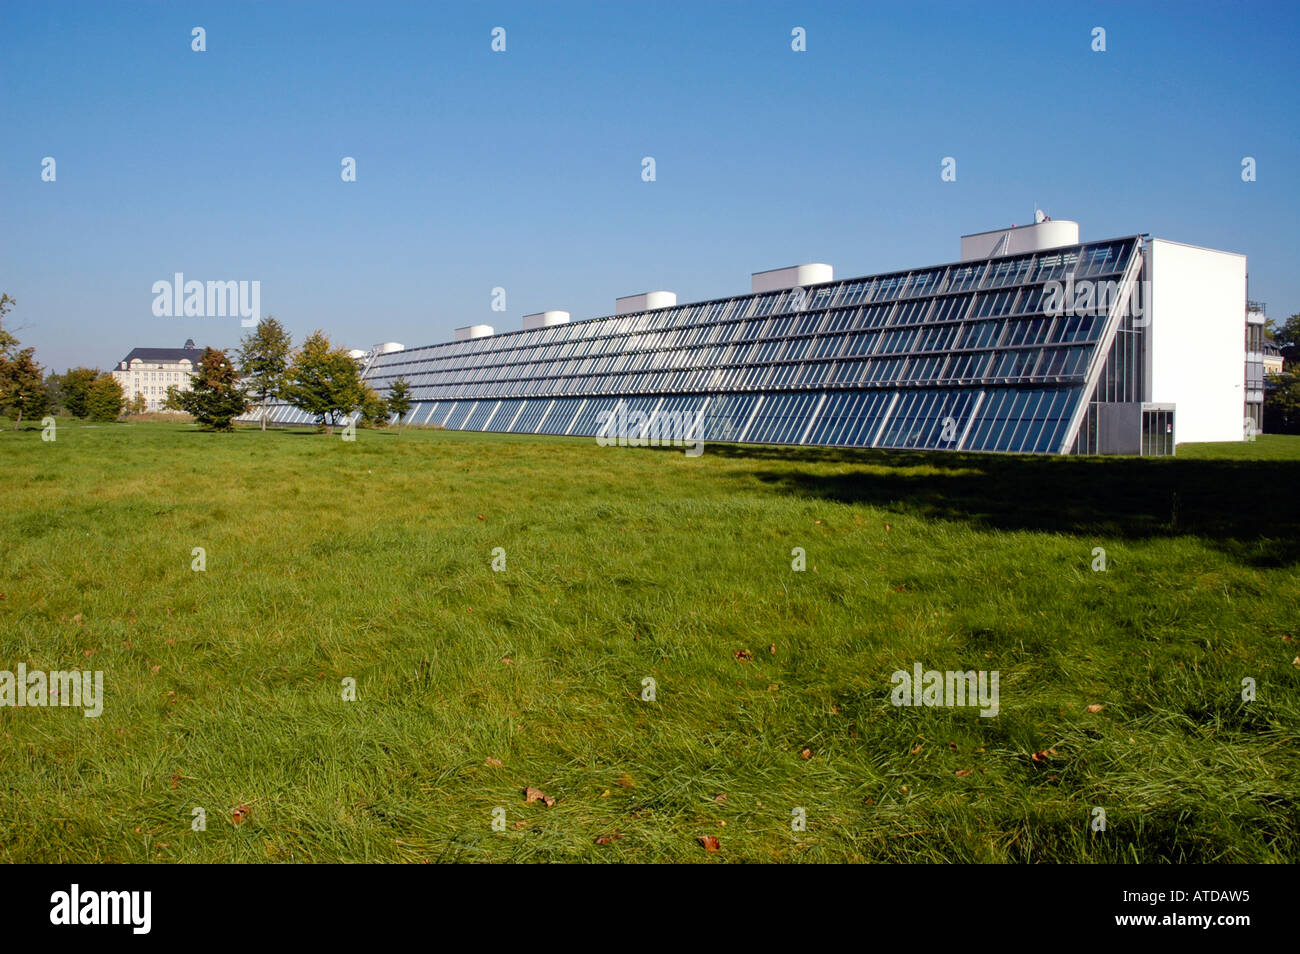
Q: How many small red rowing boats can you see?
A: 0